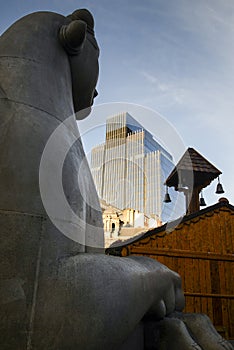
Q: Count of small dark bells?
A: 3